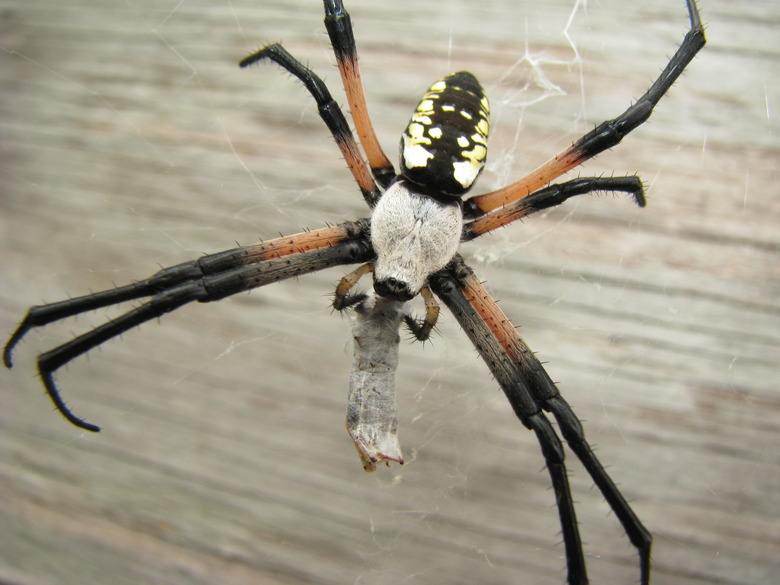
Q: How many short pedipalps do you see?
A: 2